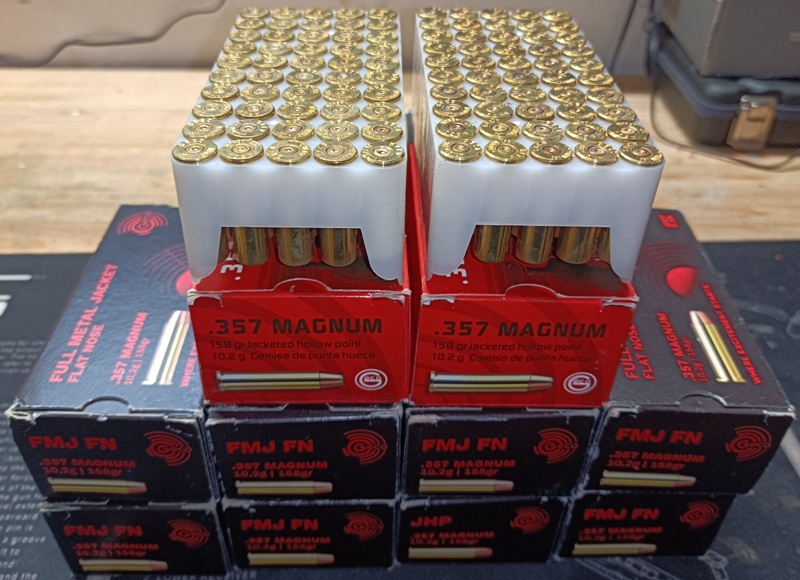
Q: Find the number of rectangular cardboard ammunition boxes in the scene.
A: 10